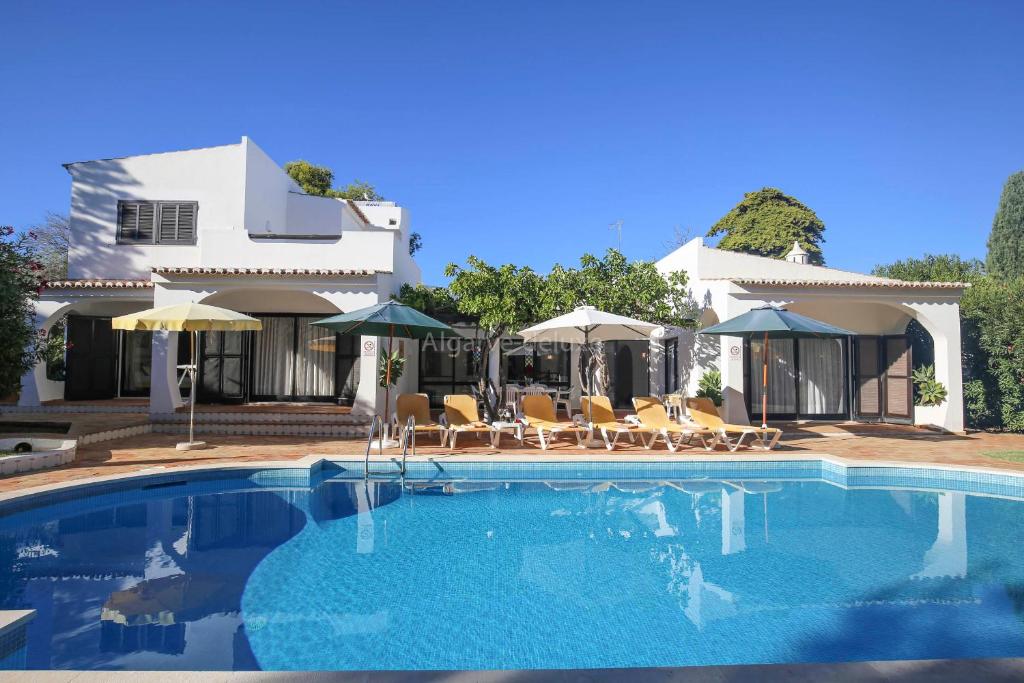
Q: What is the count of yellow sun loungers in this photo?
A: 6